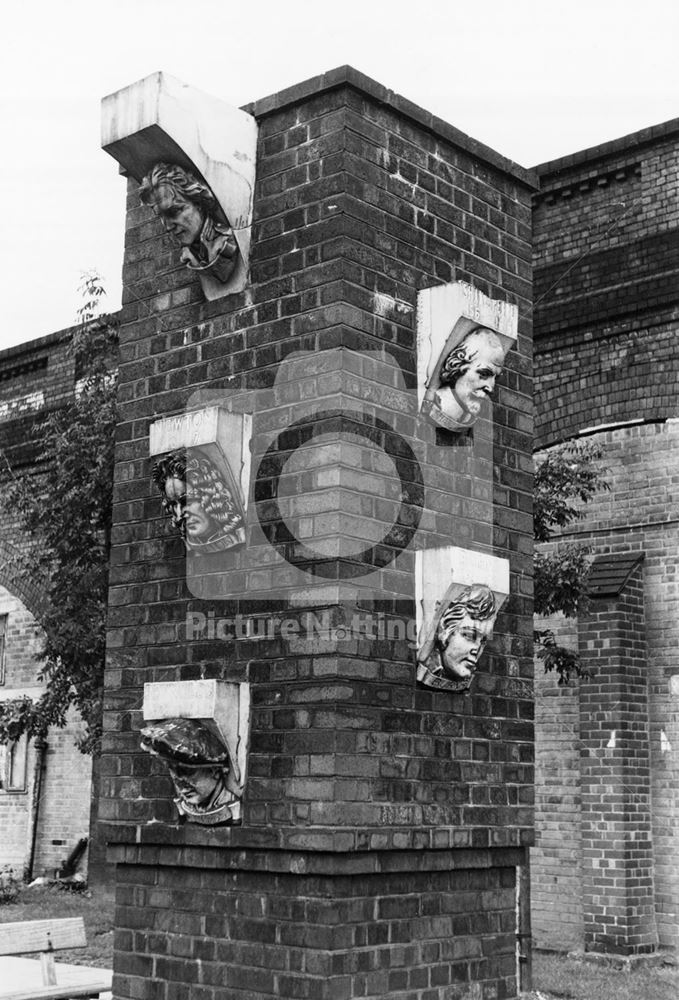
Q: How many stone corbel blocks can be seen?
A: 5